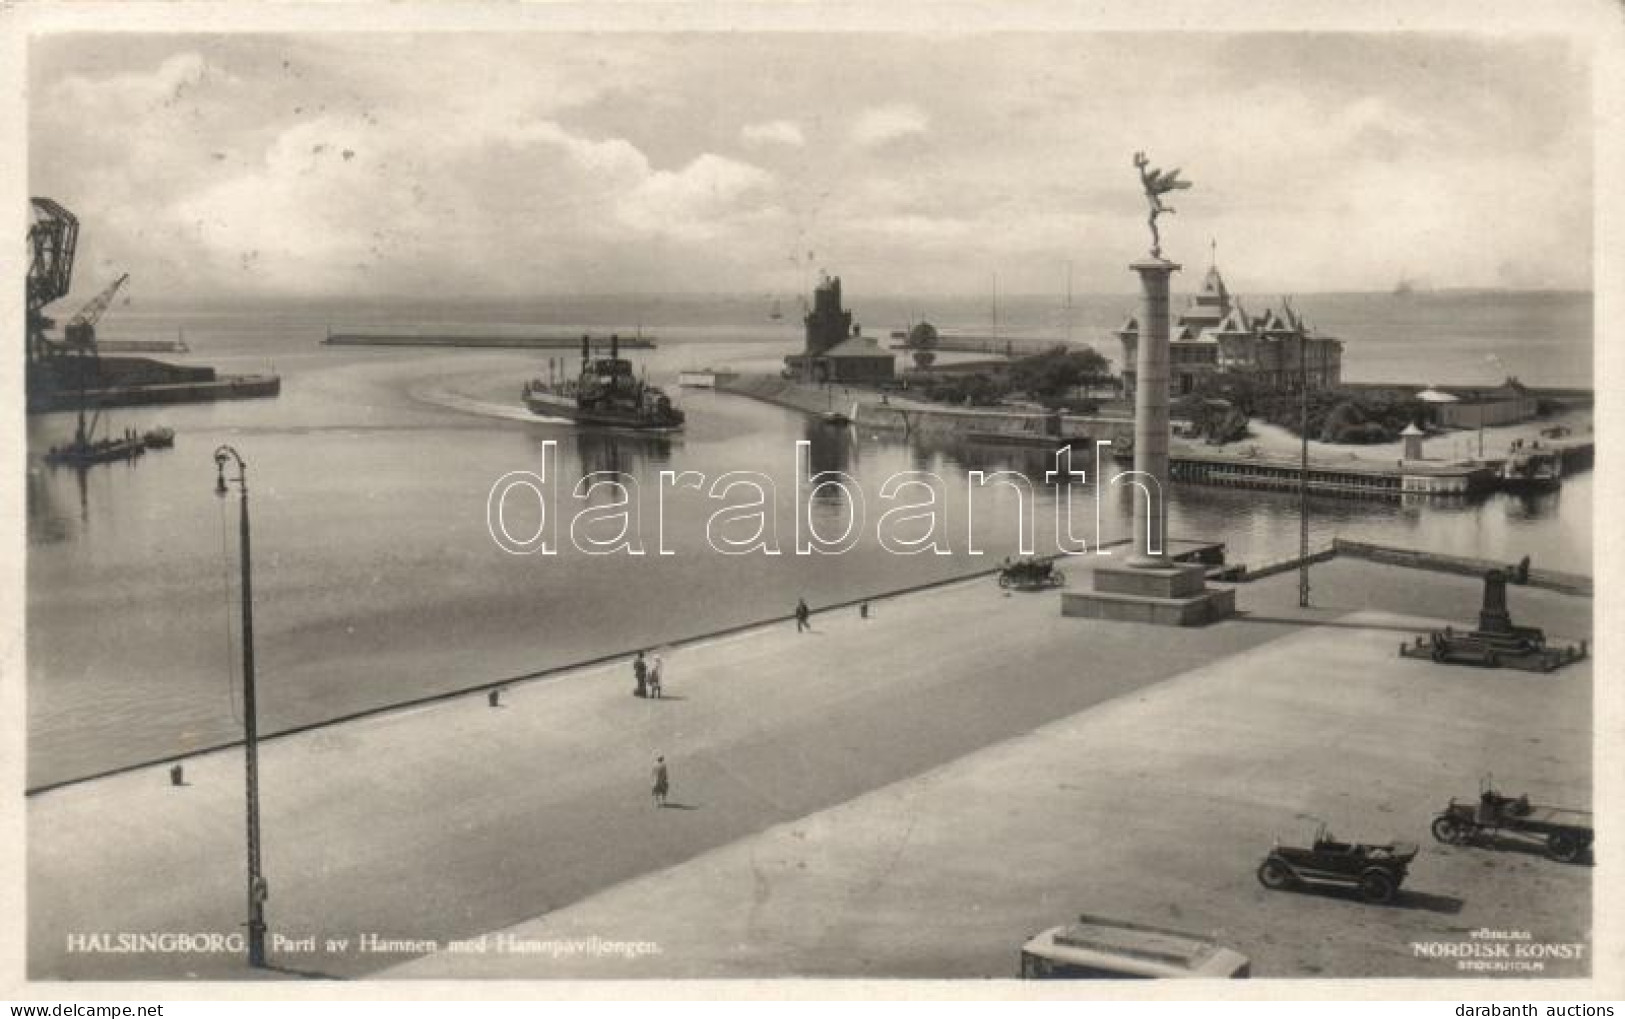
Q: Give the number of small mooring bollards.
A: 3